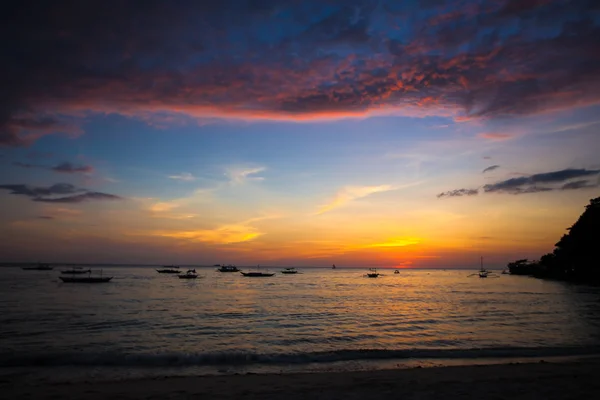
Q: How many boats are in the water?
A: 12